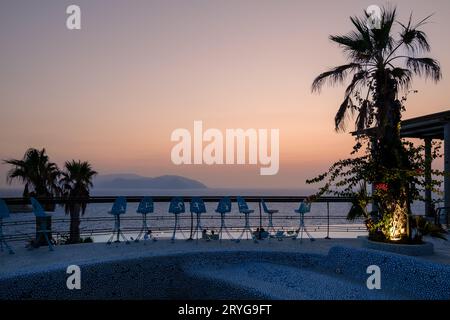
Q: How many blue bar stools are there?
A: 10